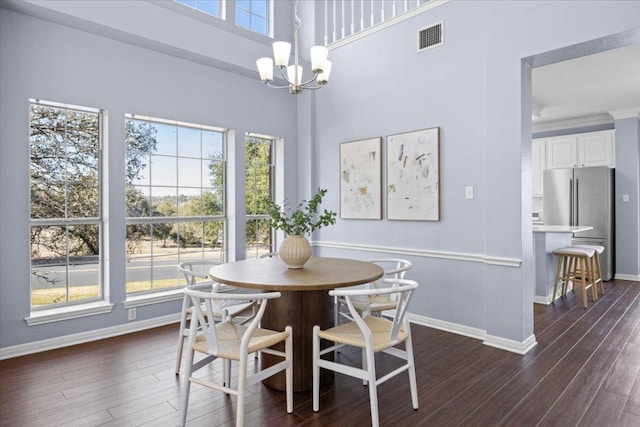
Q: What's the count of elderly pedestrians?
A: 0